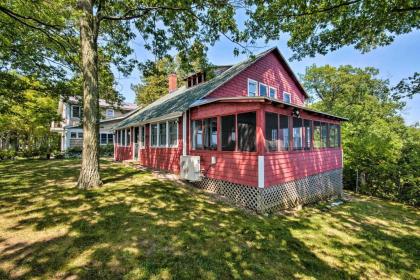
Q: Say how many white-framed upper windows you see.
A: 4